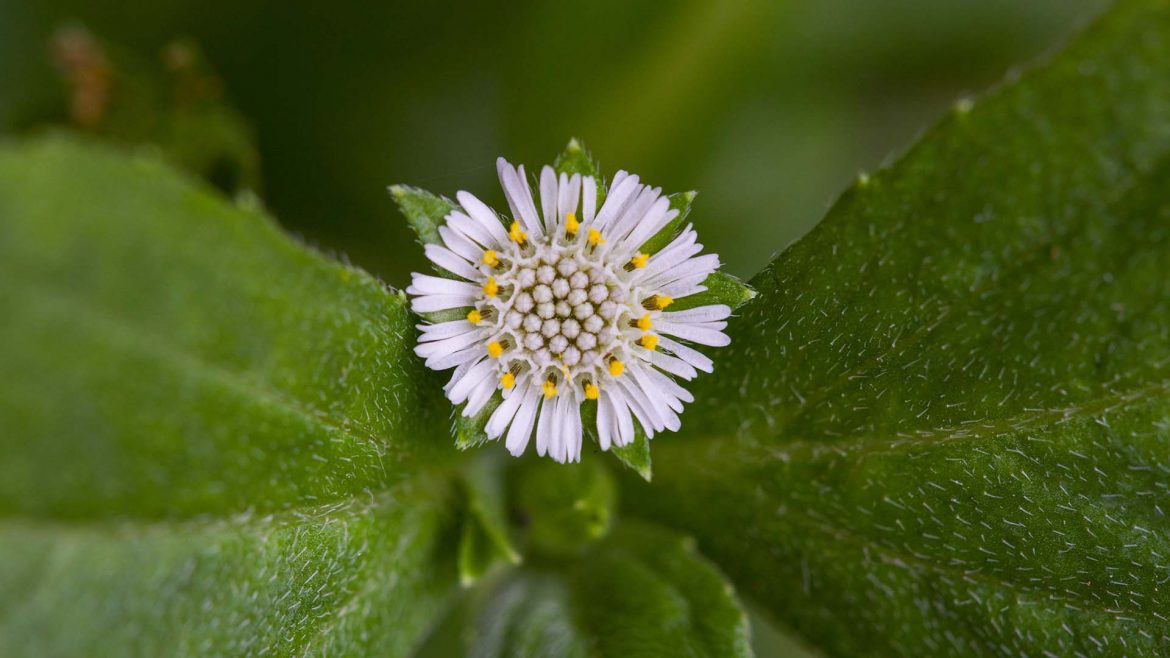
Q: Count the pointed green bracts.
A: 6